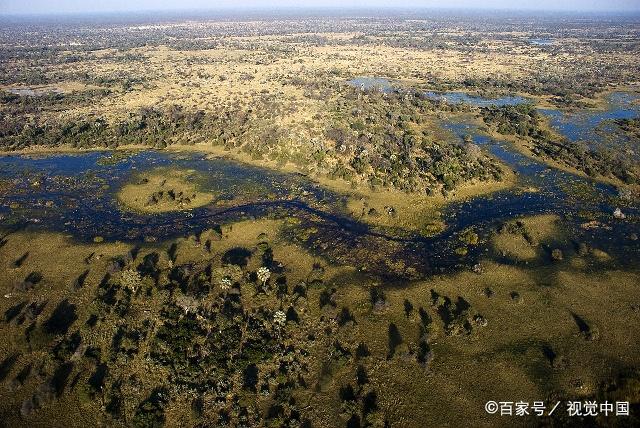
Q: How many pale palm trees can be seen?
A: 3